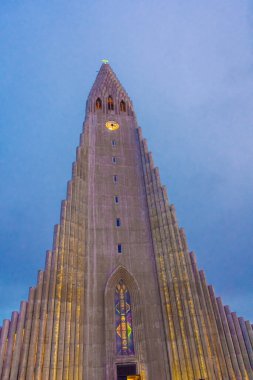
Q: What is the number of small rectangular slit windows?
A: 6